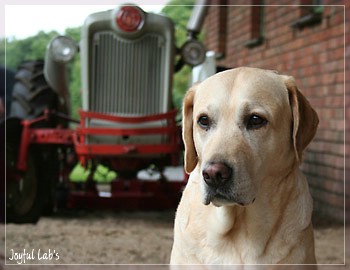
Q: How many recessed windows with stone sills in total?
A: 3